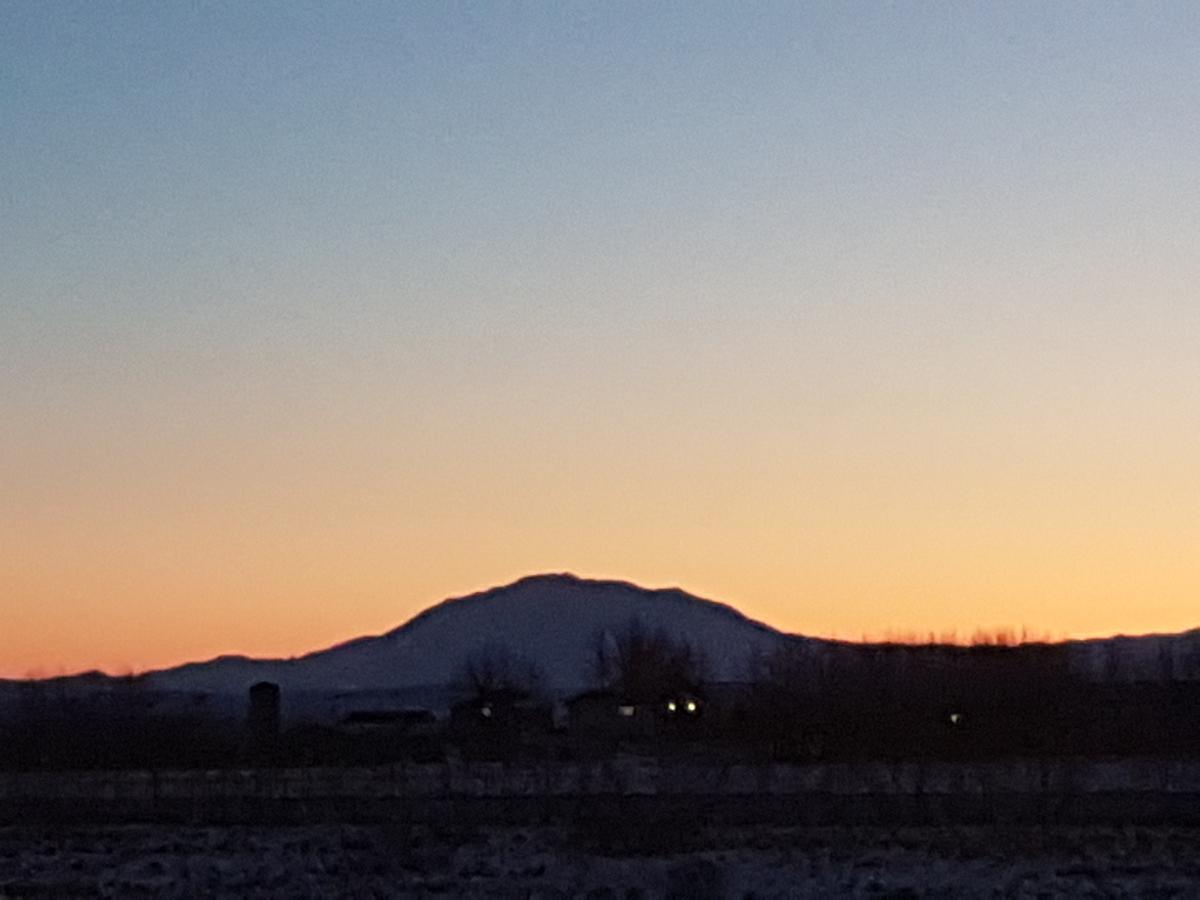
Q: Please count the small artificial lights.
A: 5